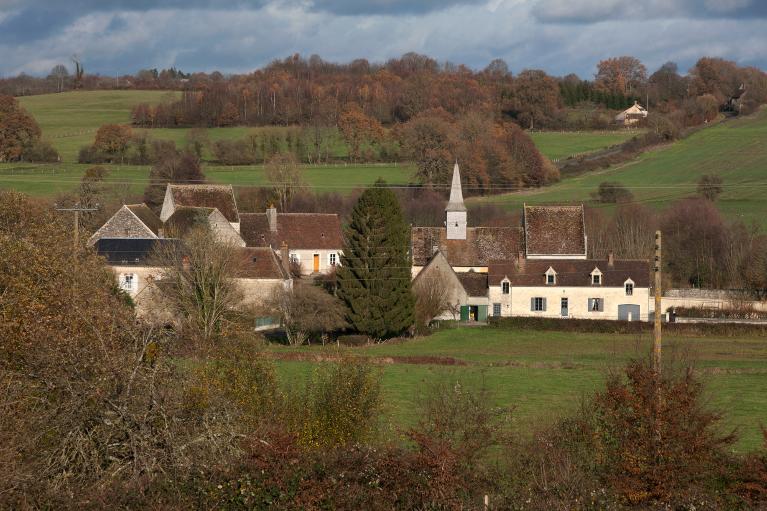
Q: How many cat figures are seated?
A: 0